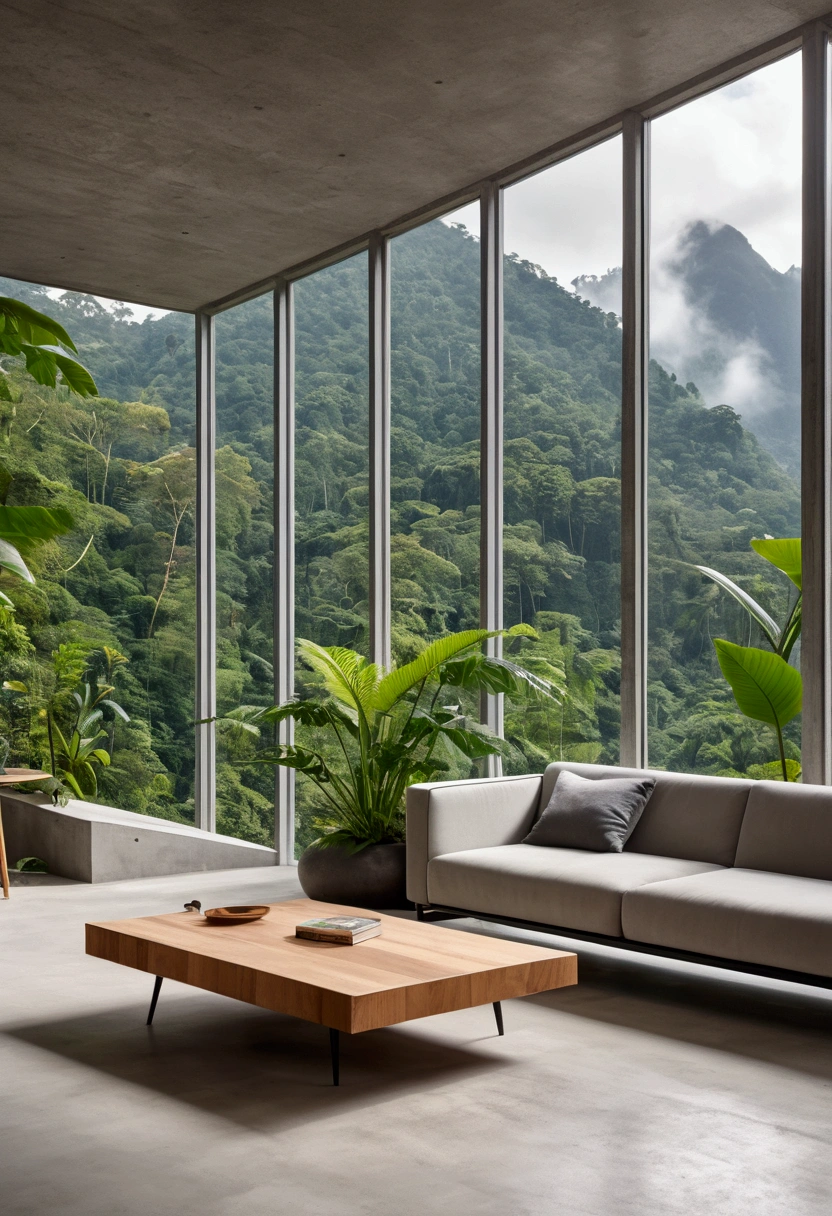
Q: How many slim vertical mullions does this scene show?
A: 6